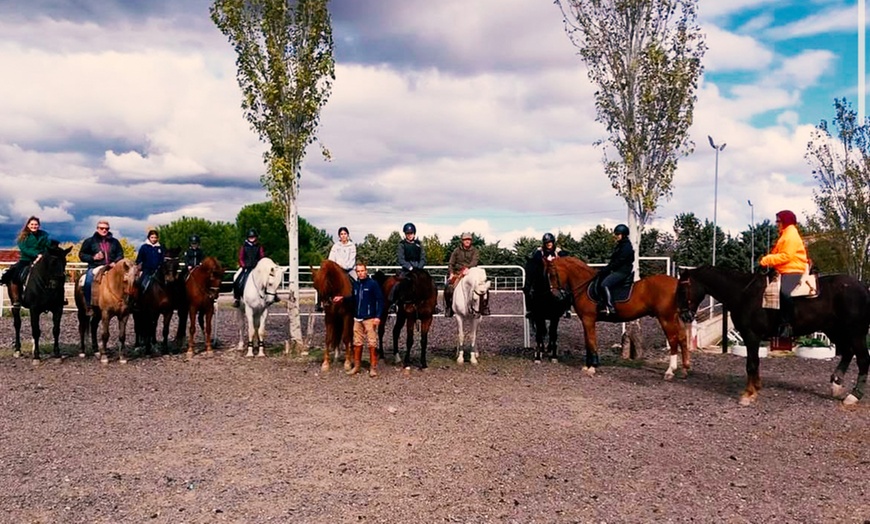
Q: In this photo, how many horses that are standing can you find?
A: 11